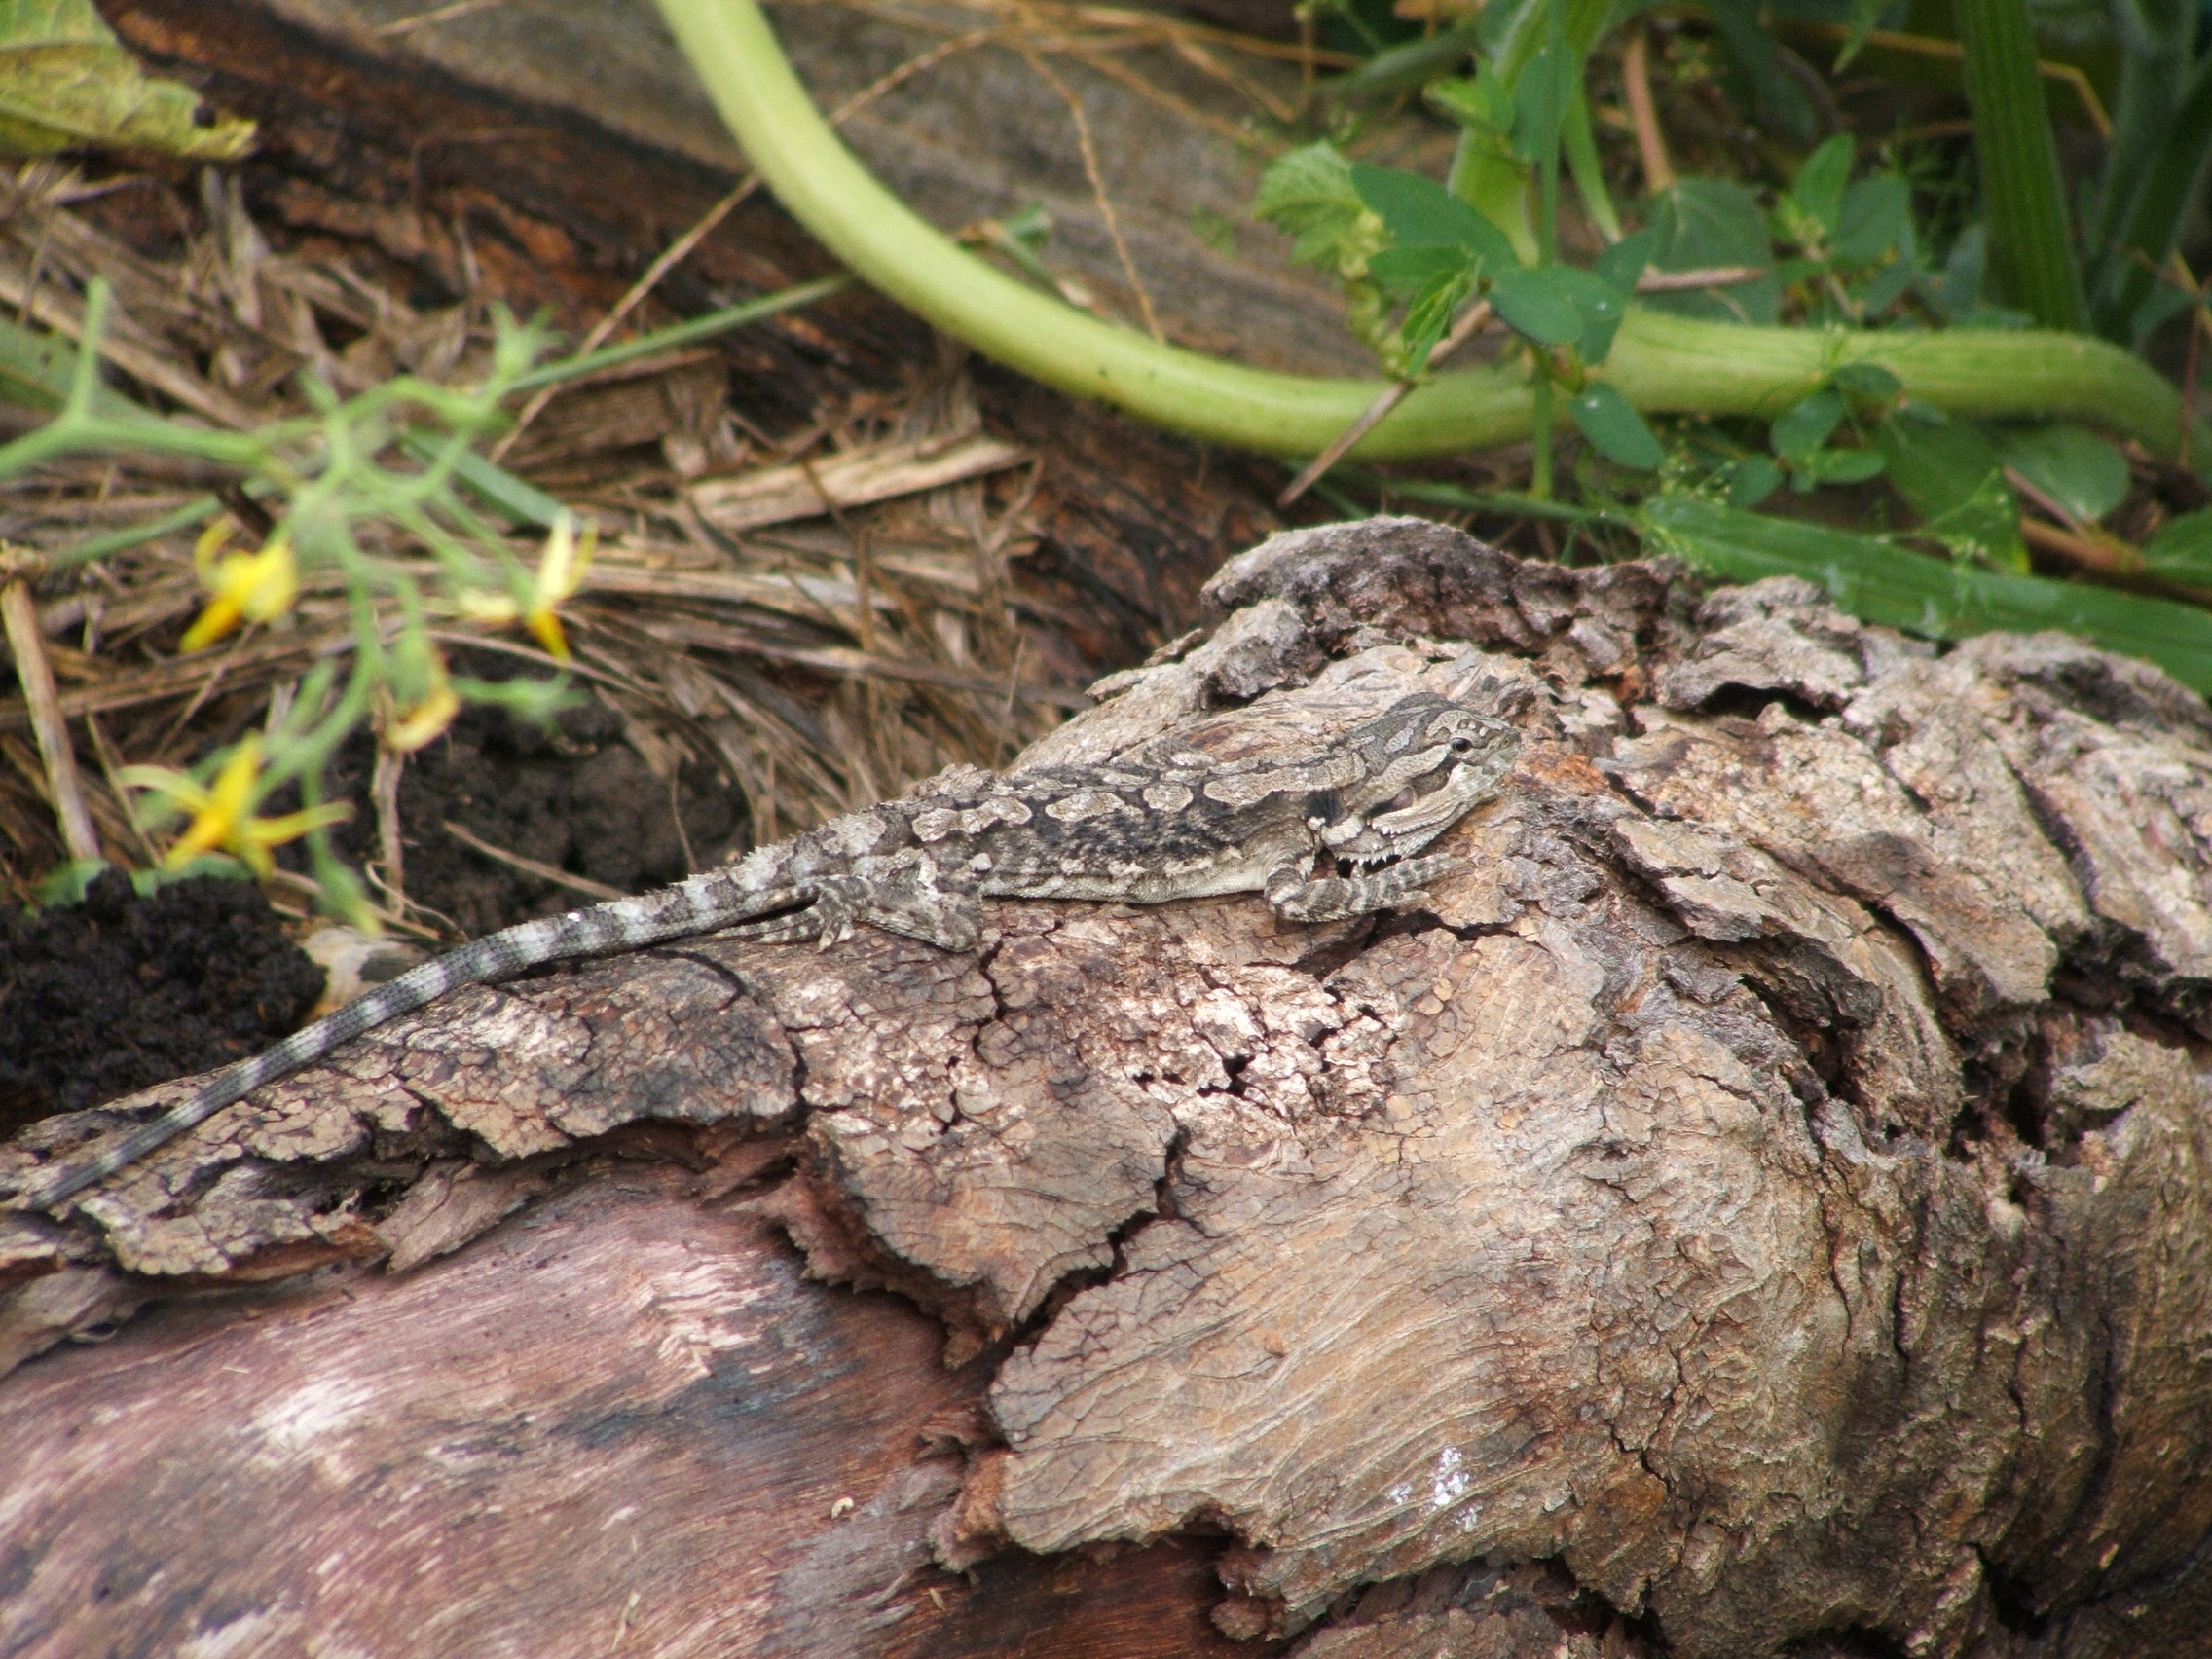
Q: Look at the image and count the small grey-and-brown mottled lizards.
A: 1